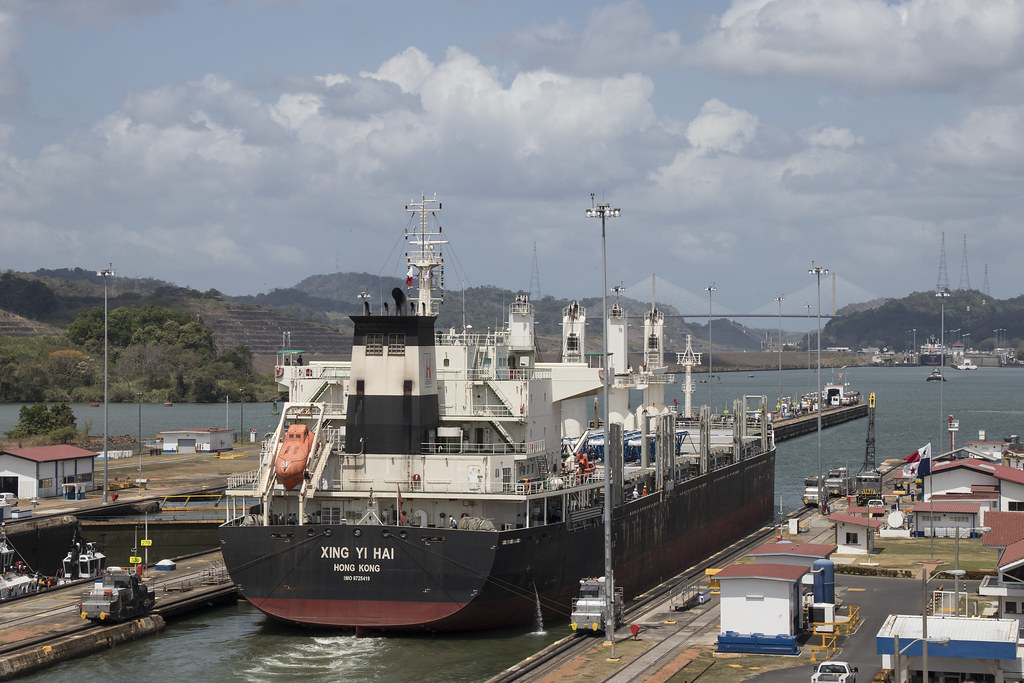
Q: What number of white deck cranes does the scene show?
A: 4